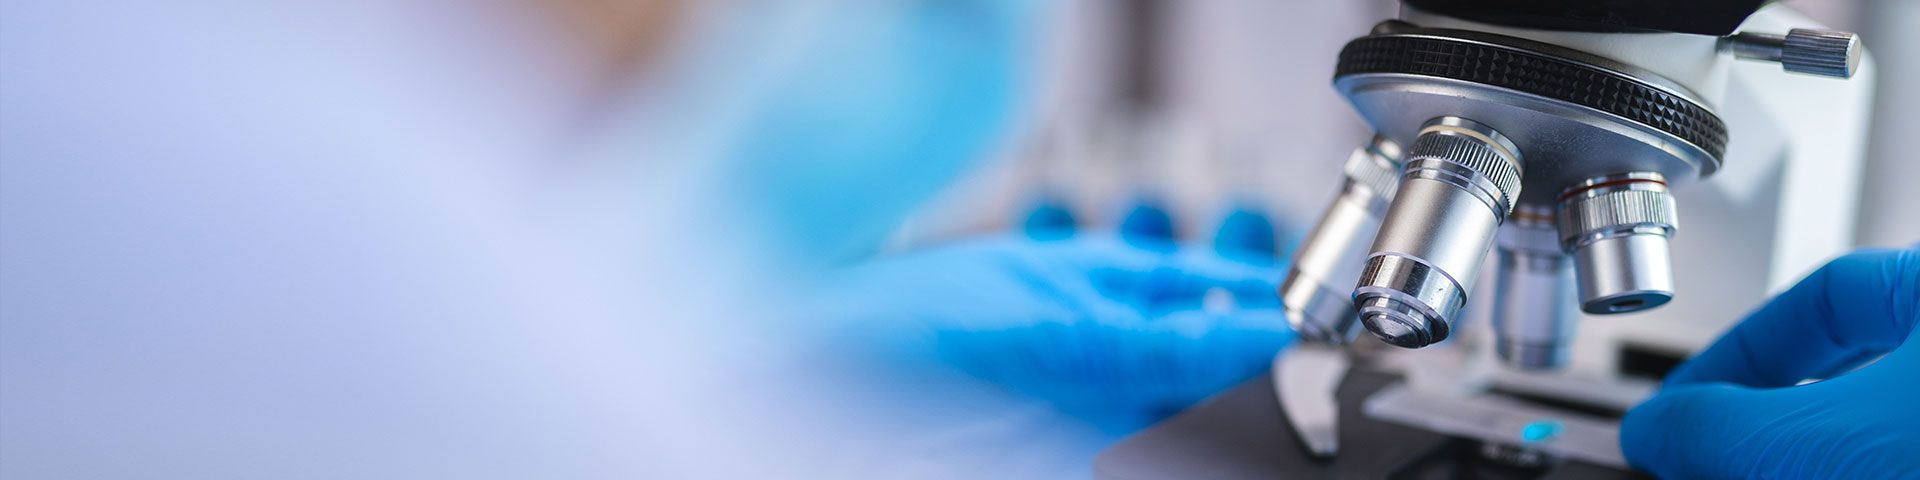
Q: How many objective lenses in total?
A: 4